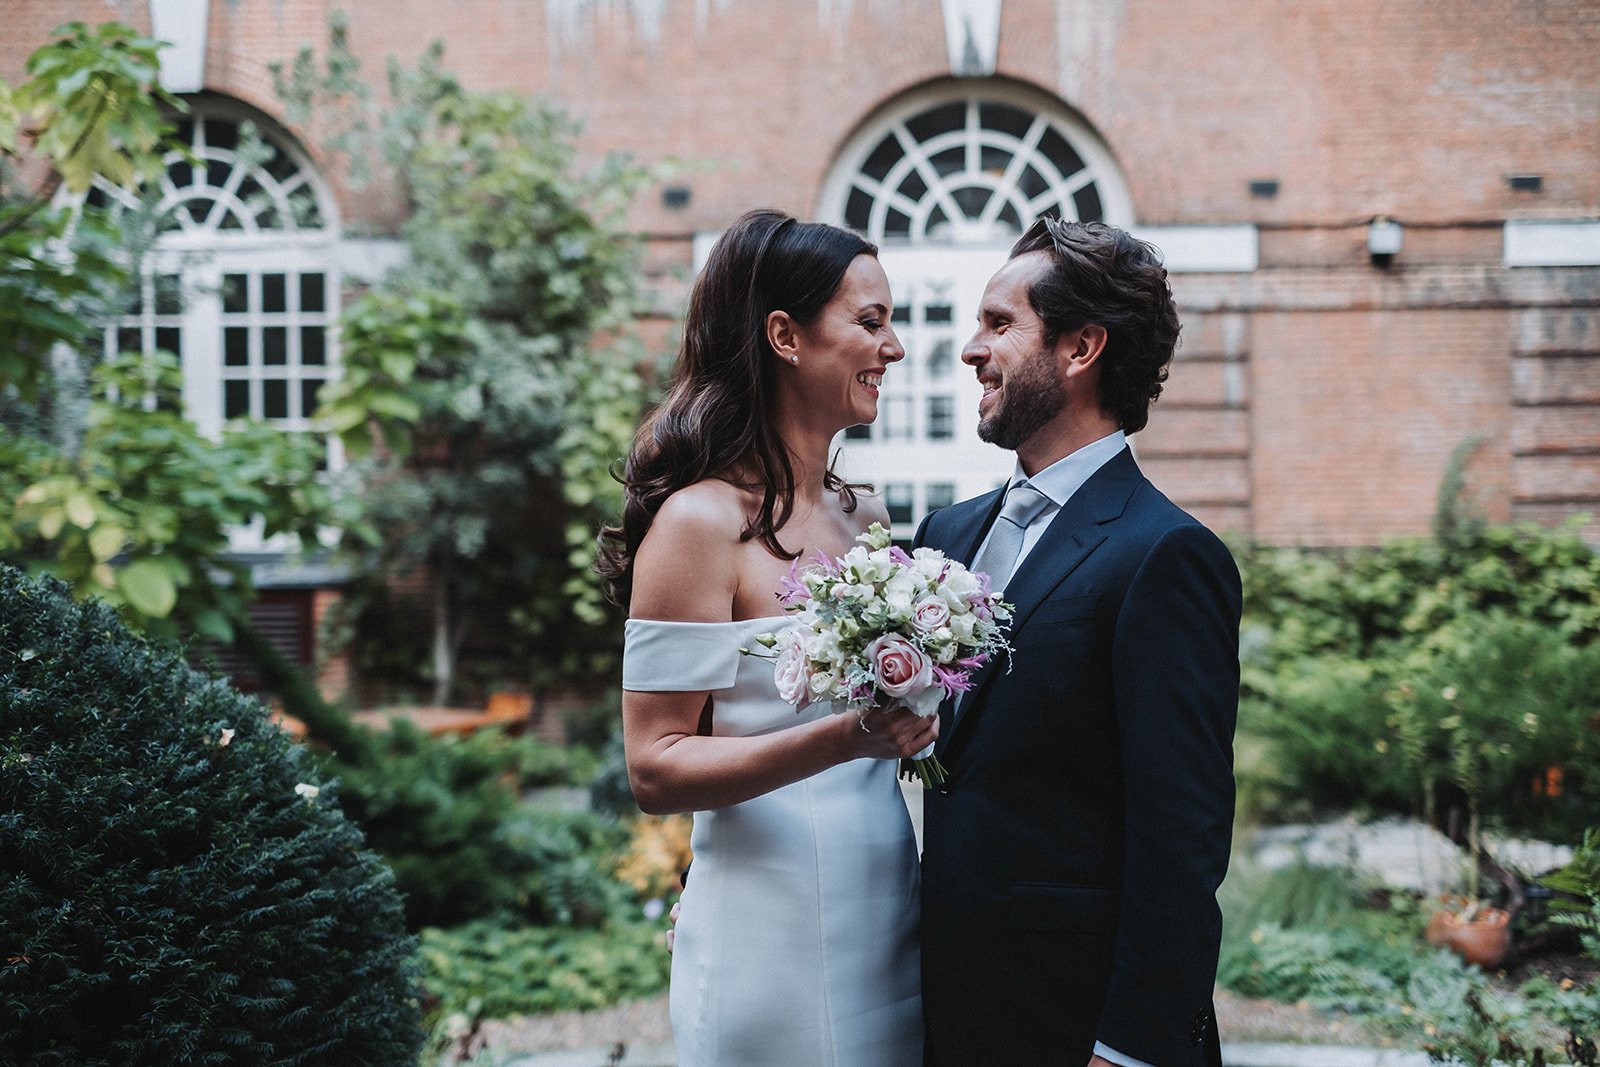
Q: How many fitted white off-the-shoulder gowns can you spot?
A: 1